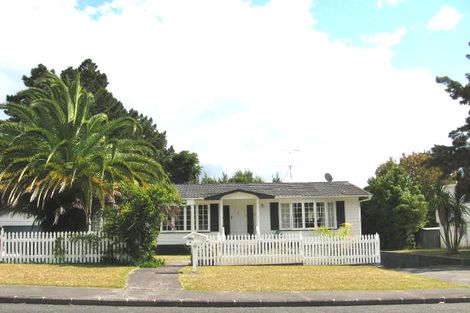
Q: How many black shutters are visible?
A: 5